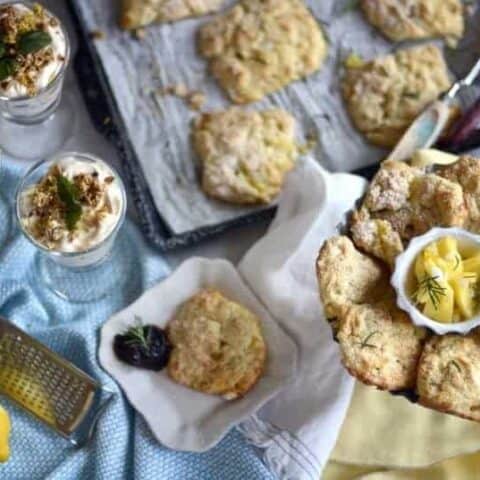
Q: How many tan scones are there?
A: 11